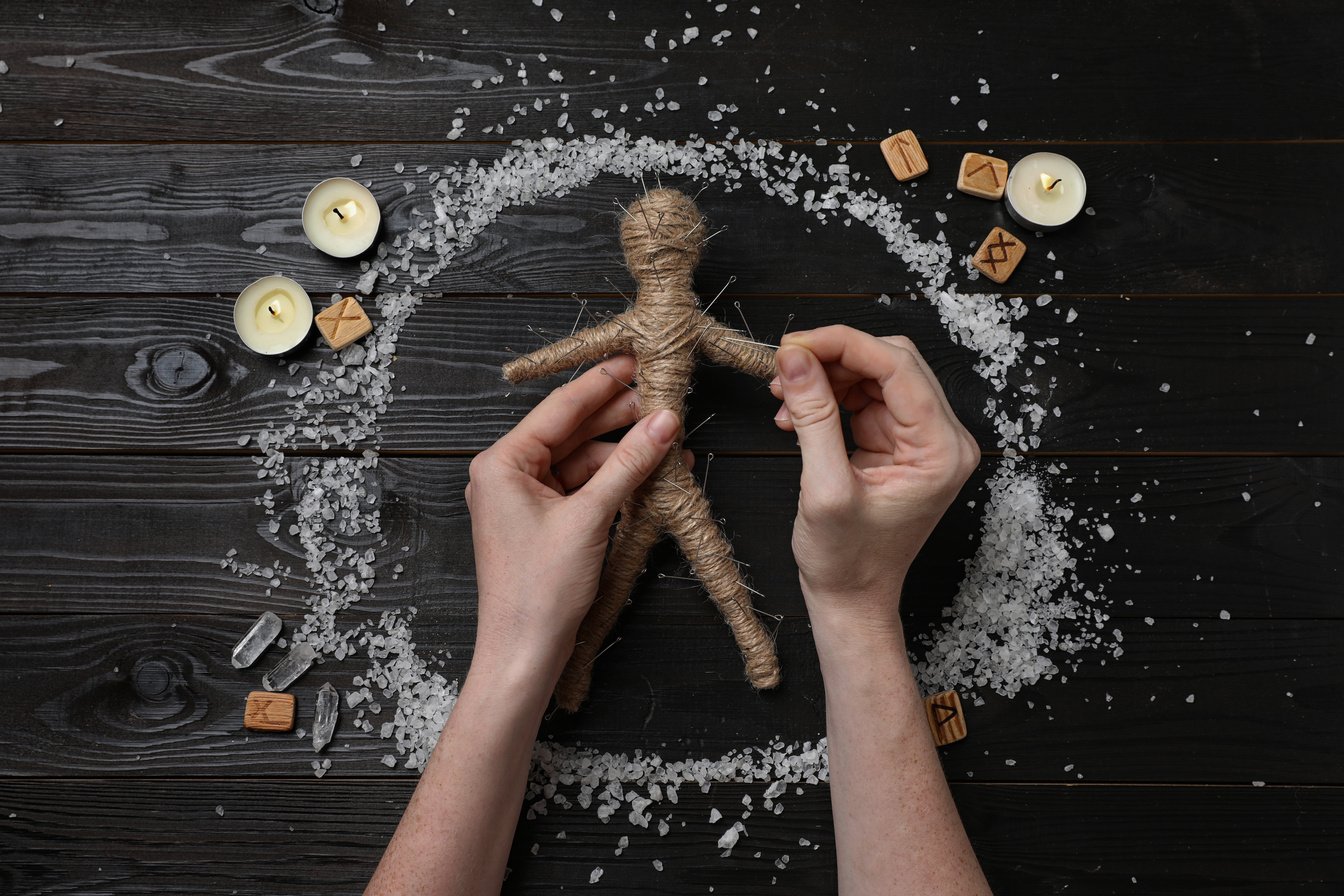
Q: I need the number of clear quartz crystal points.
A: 3